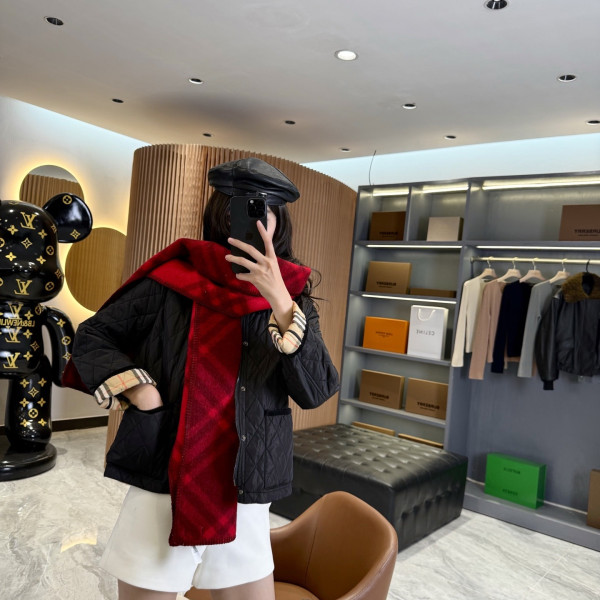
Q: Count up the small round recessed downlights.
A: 12